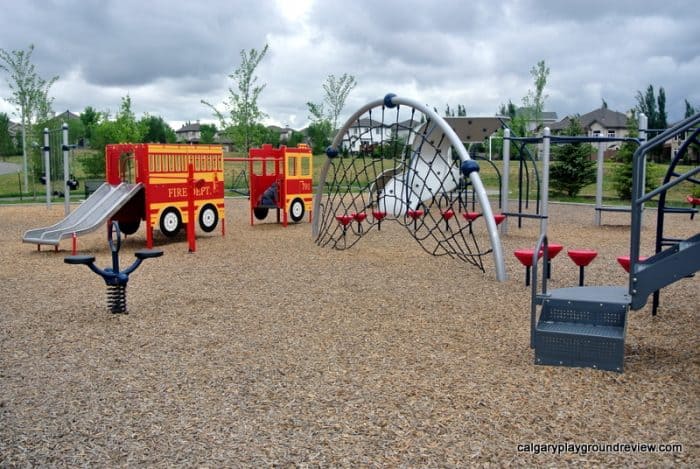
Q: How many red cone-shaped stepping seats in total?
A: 11